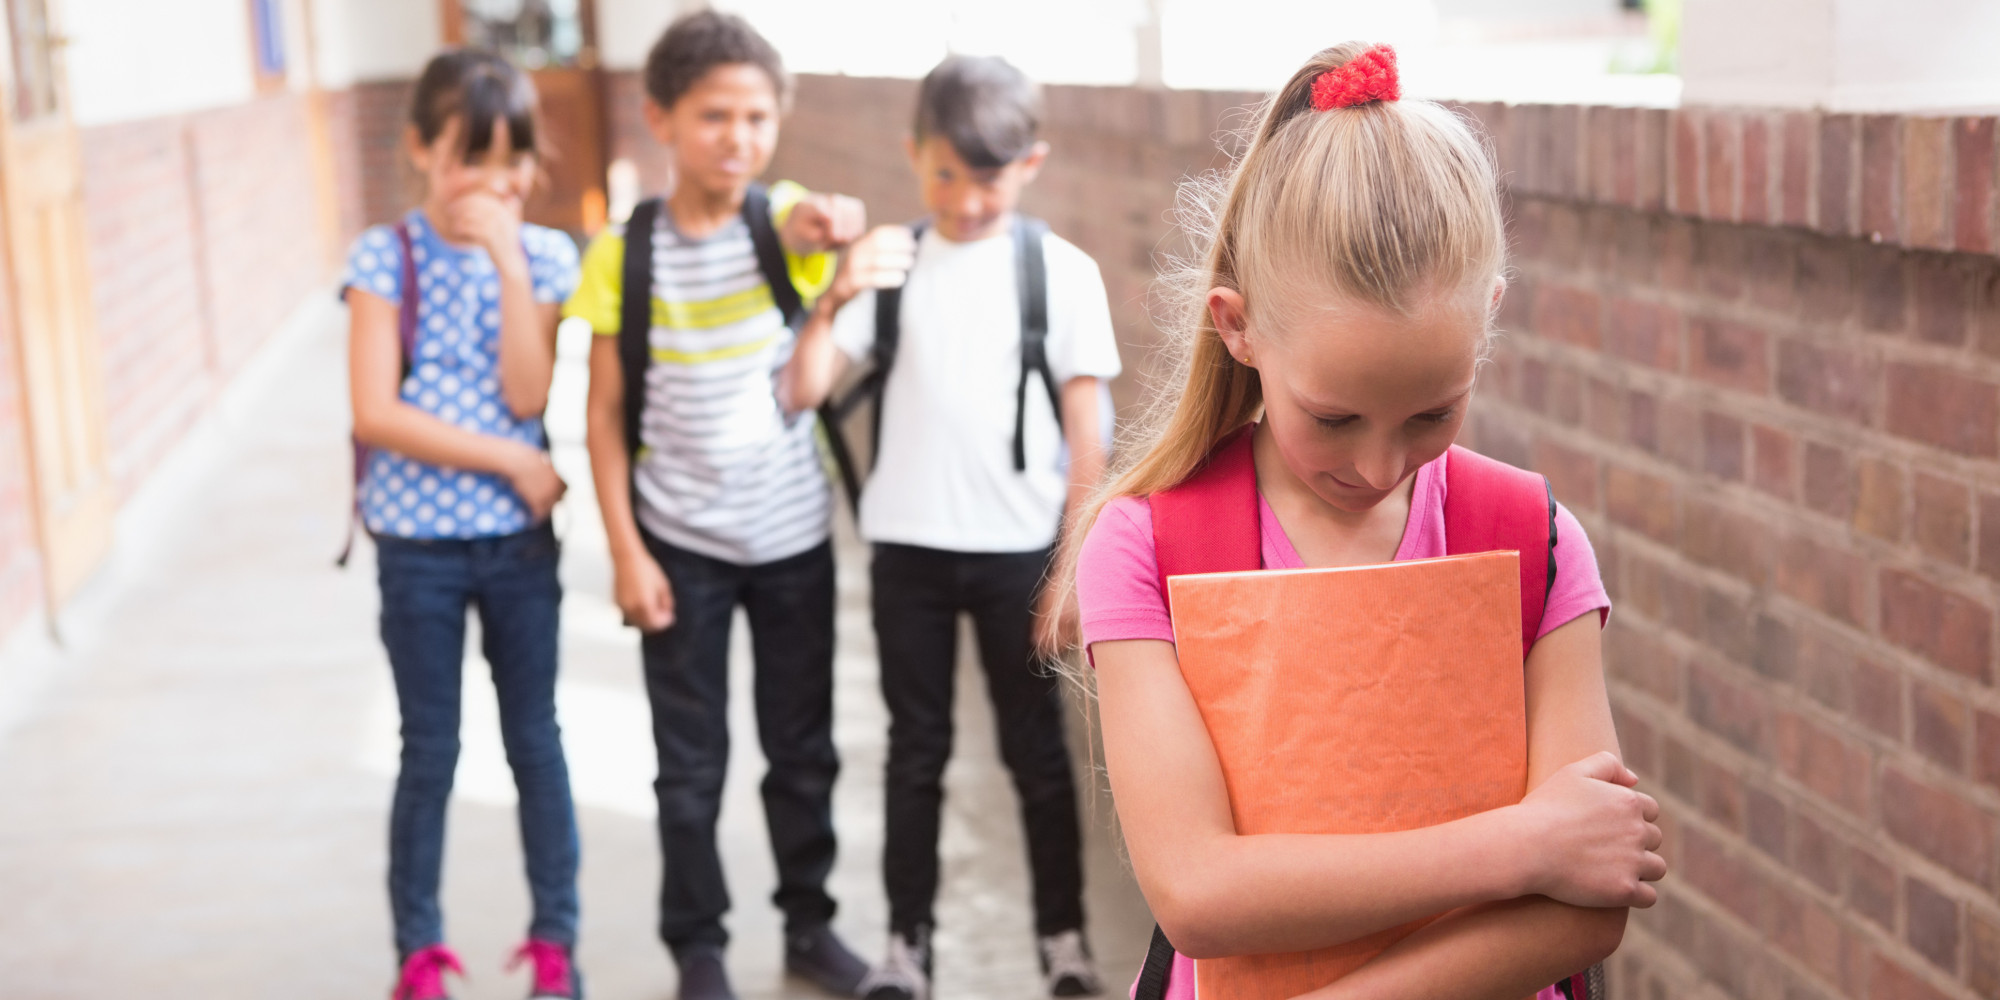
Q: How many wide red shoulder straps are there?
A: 2